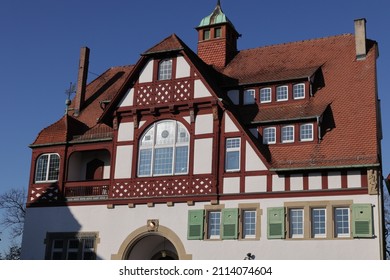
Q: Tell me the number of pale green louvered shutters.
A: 4